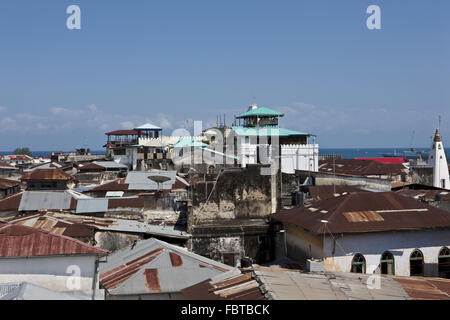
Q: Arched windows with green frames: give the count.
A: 4